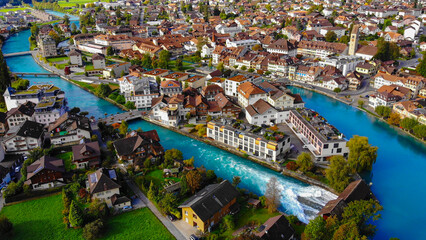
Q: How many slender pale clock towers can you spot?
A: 1